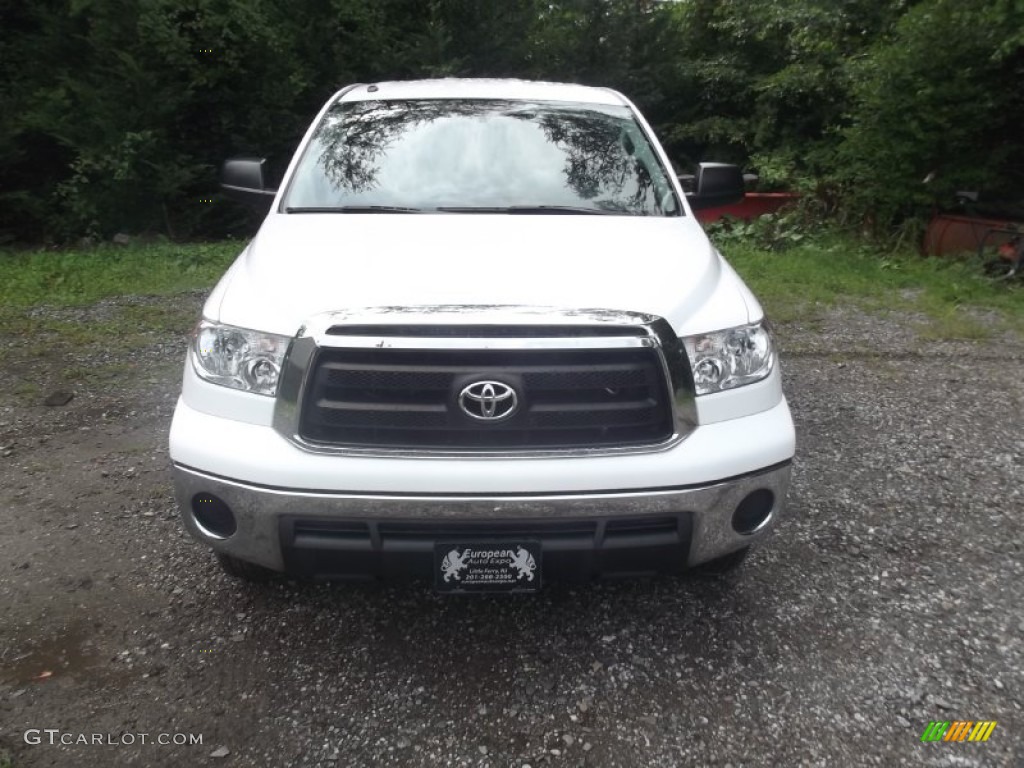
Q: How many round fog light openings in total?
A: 2